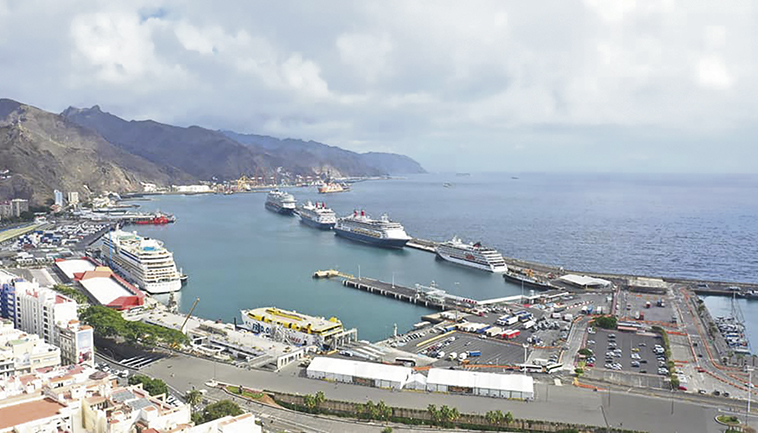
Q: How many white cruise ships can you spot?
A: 5